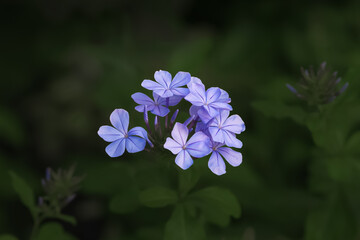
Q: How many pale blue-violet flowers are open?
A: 7